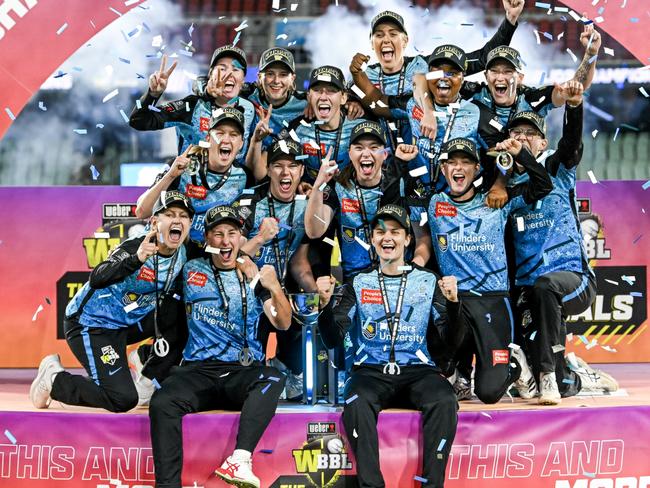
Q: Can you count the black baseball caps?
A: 14